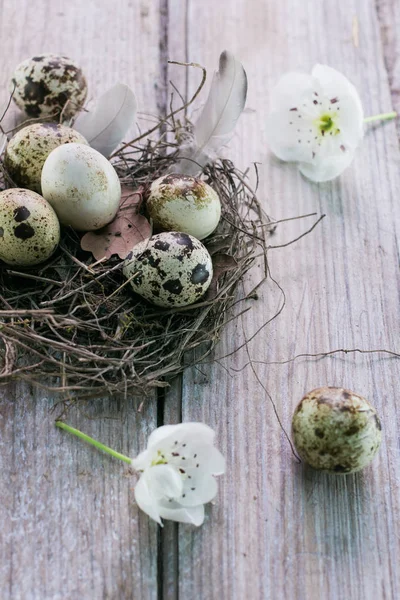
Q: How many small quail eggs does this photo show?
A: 7